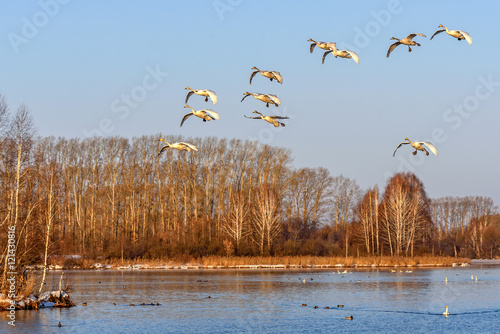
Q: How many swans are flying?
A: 11